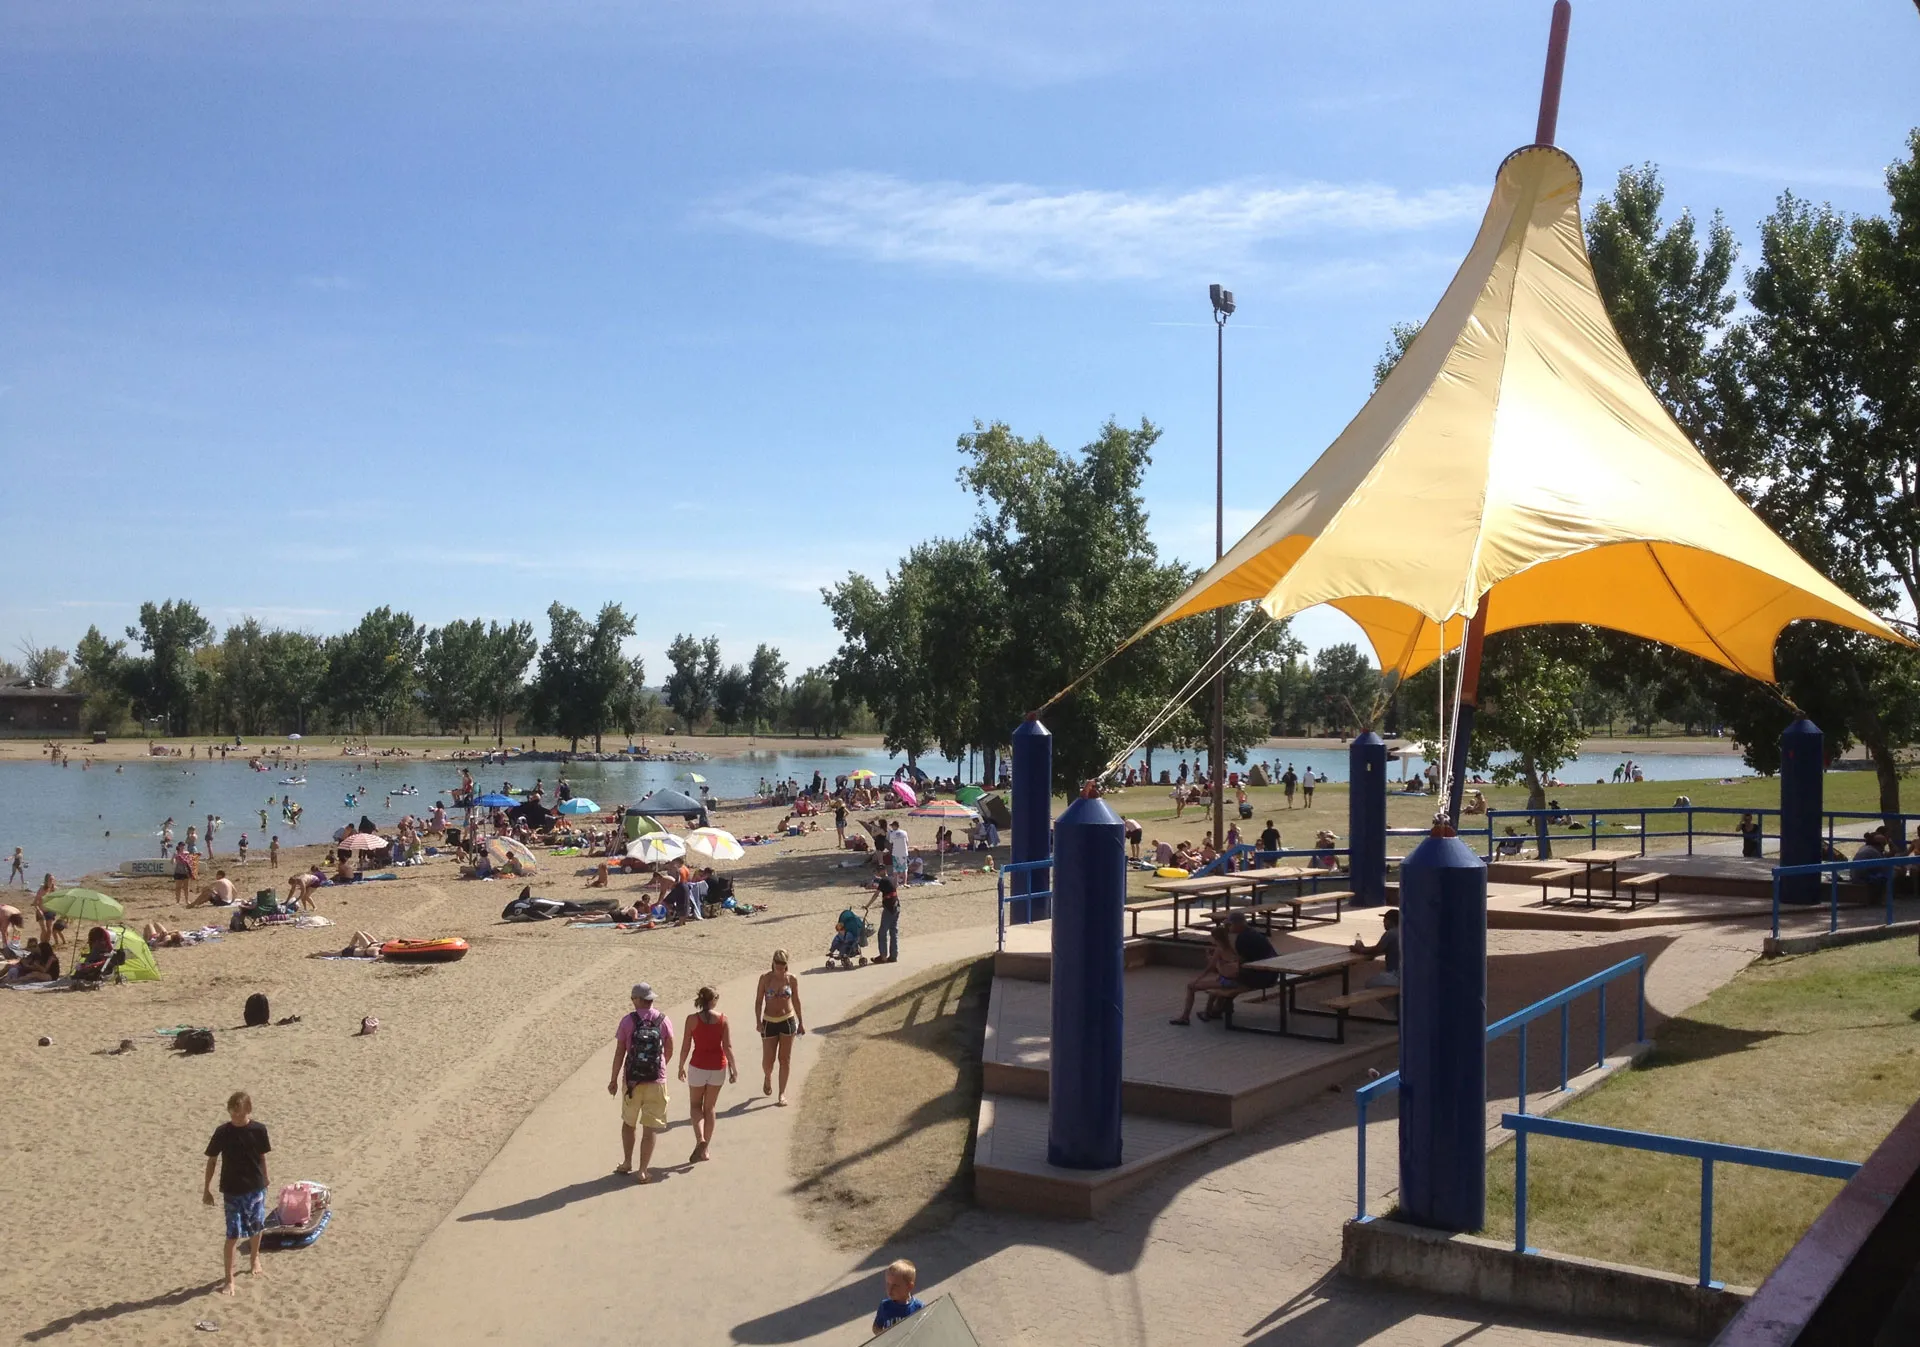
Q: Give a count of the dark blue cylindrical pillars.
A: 5